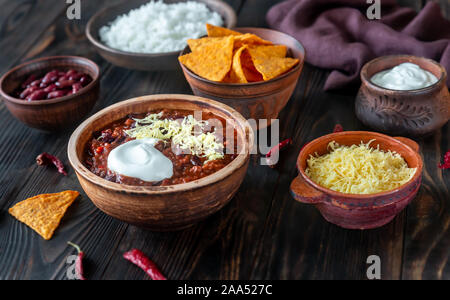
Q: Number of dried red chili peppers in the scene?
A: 6